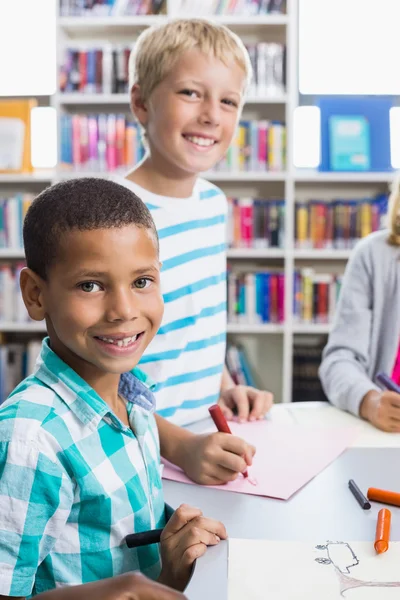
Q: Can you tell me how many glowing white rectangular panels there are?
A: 5